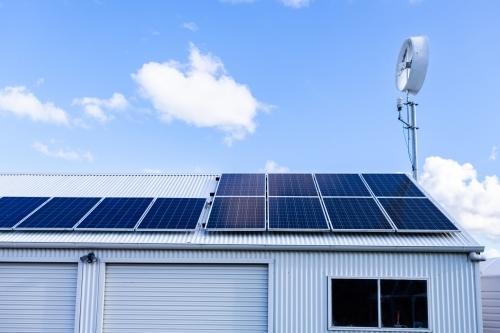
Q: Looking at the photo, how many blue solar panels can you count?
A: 12